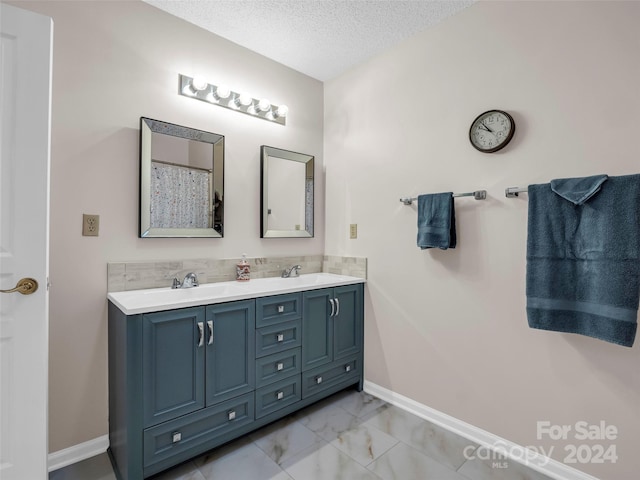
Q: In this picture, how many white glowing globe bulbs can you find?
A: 5